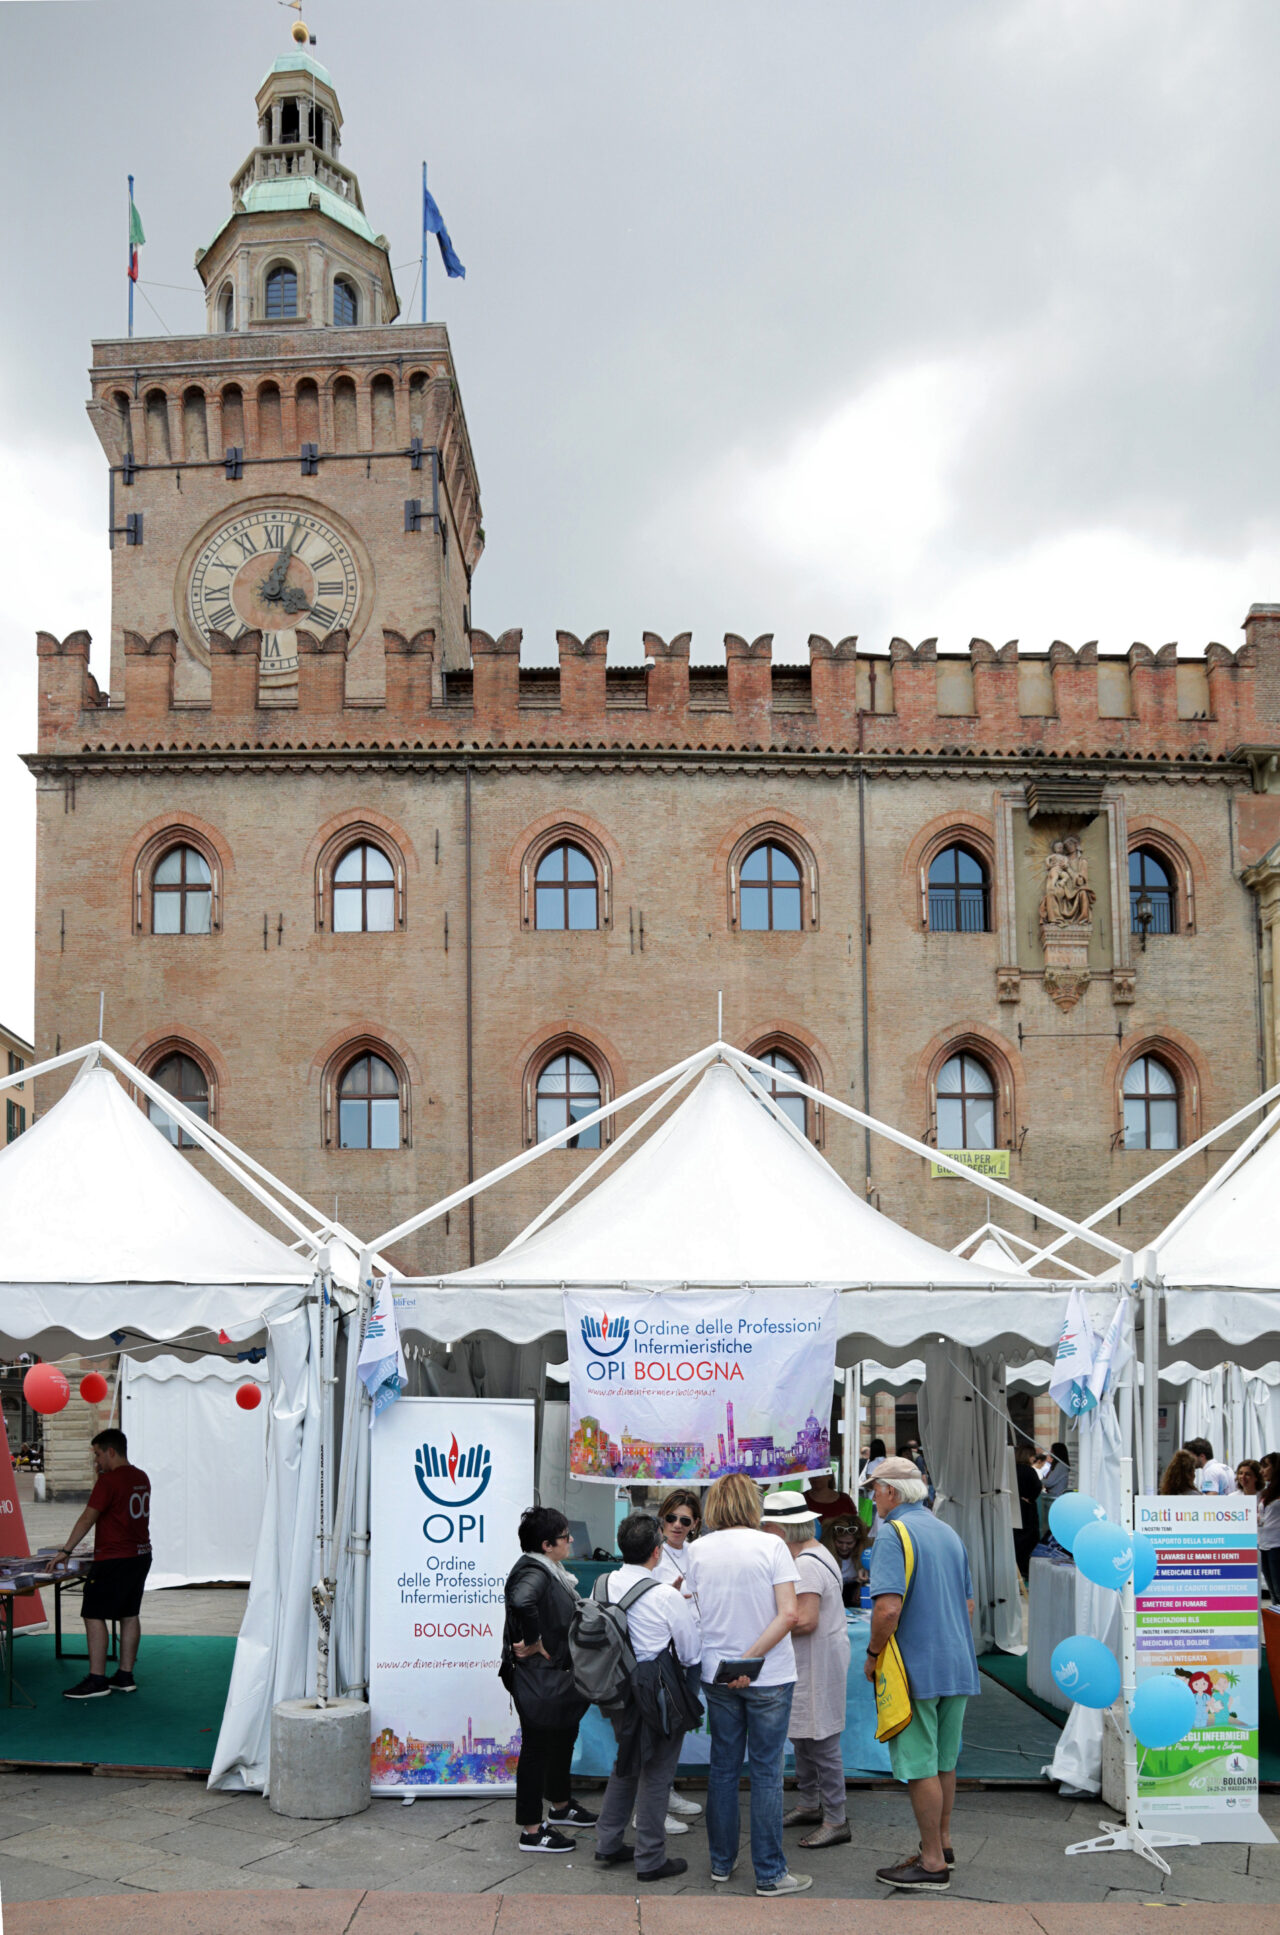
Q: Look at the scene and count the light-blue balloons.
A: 5